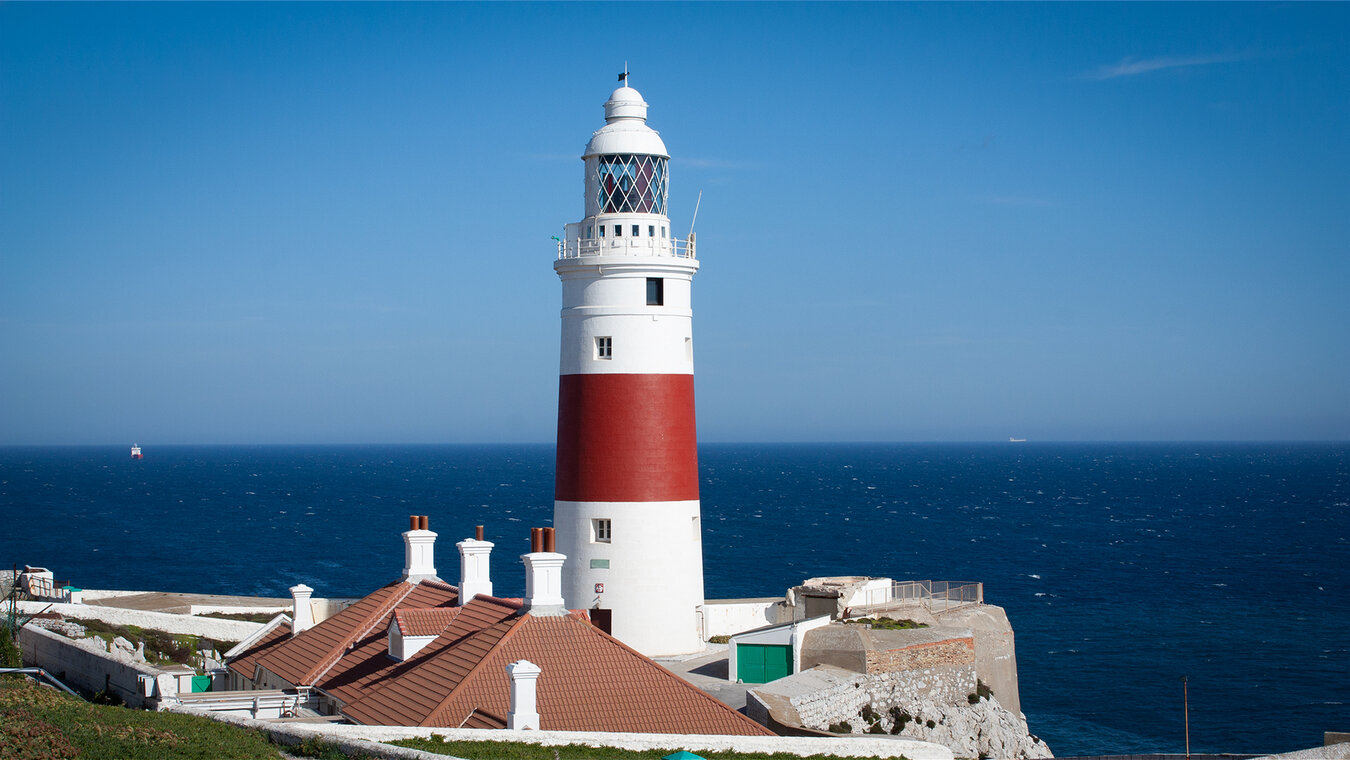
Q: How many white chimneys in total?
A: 5